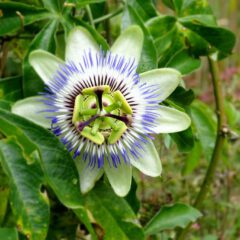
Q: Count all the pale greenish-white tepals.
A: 9